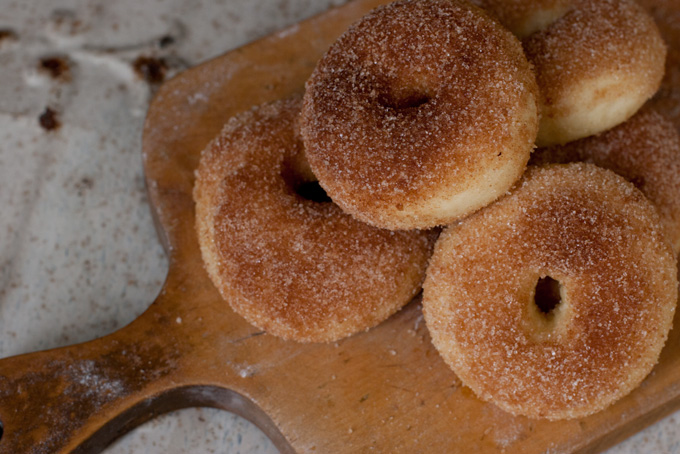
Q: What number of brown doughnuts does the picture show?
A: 5